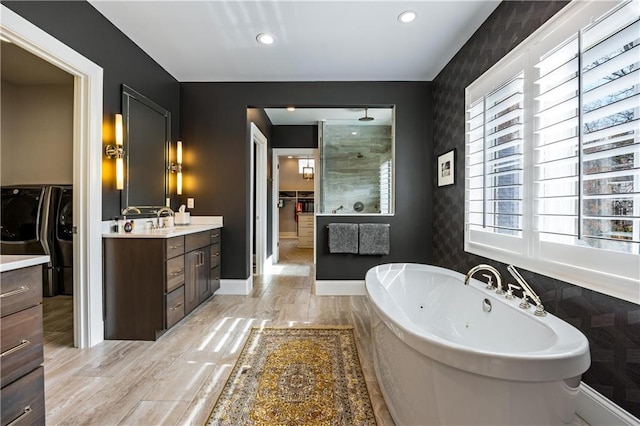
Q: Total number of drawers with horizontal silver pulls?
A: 9